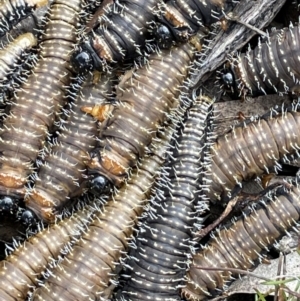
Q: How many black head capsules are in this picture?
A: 6